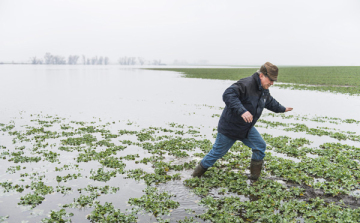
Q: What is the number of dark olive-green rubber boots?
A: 2